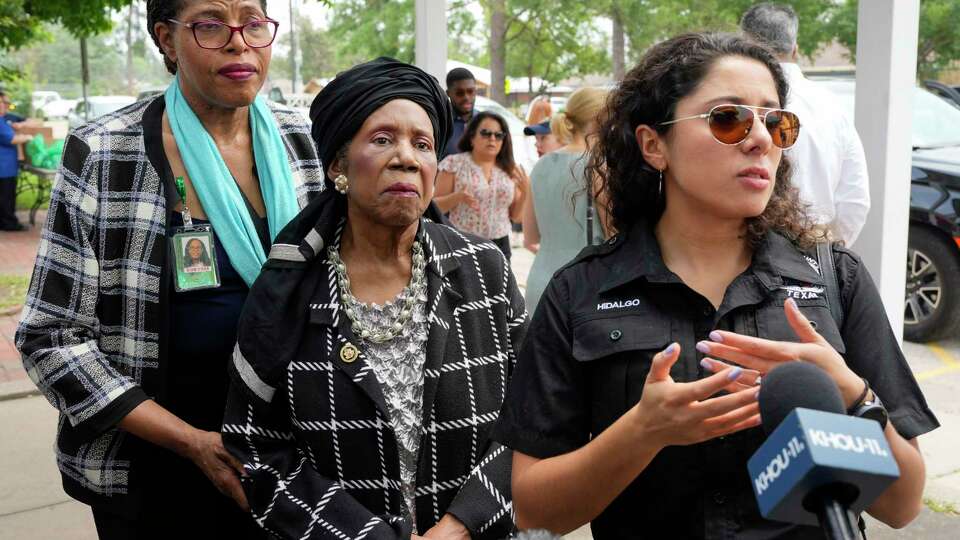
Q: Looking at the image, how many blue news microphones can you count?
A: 1